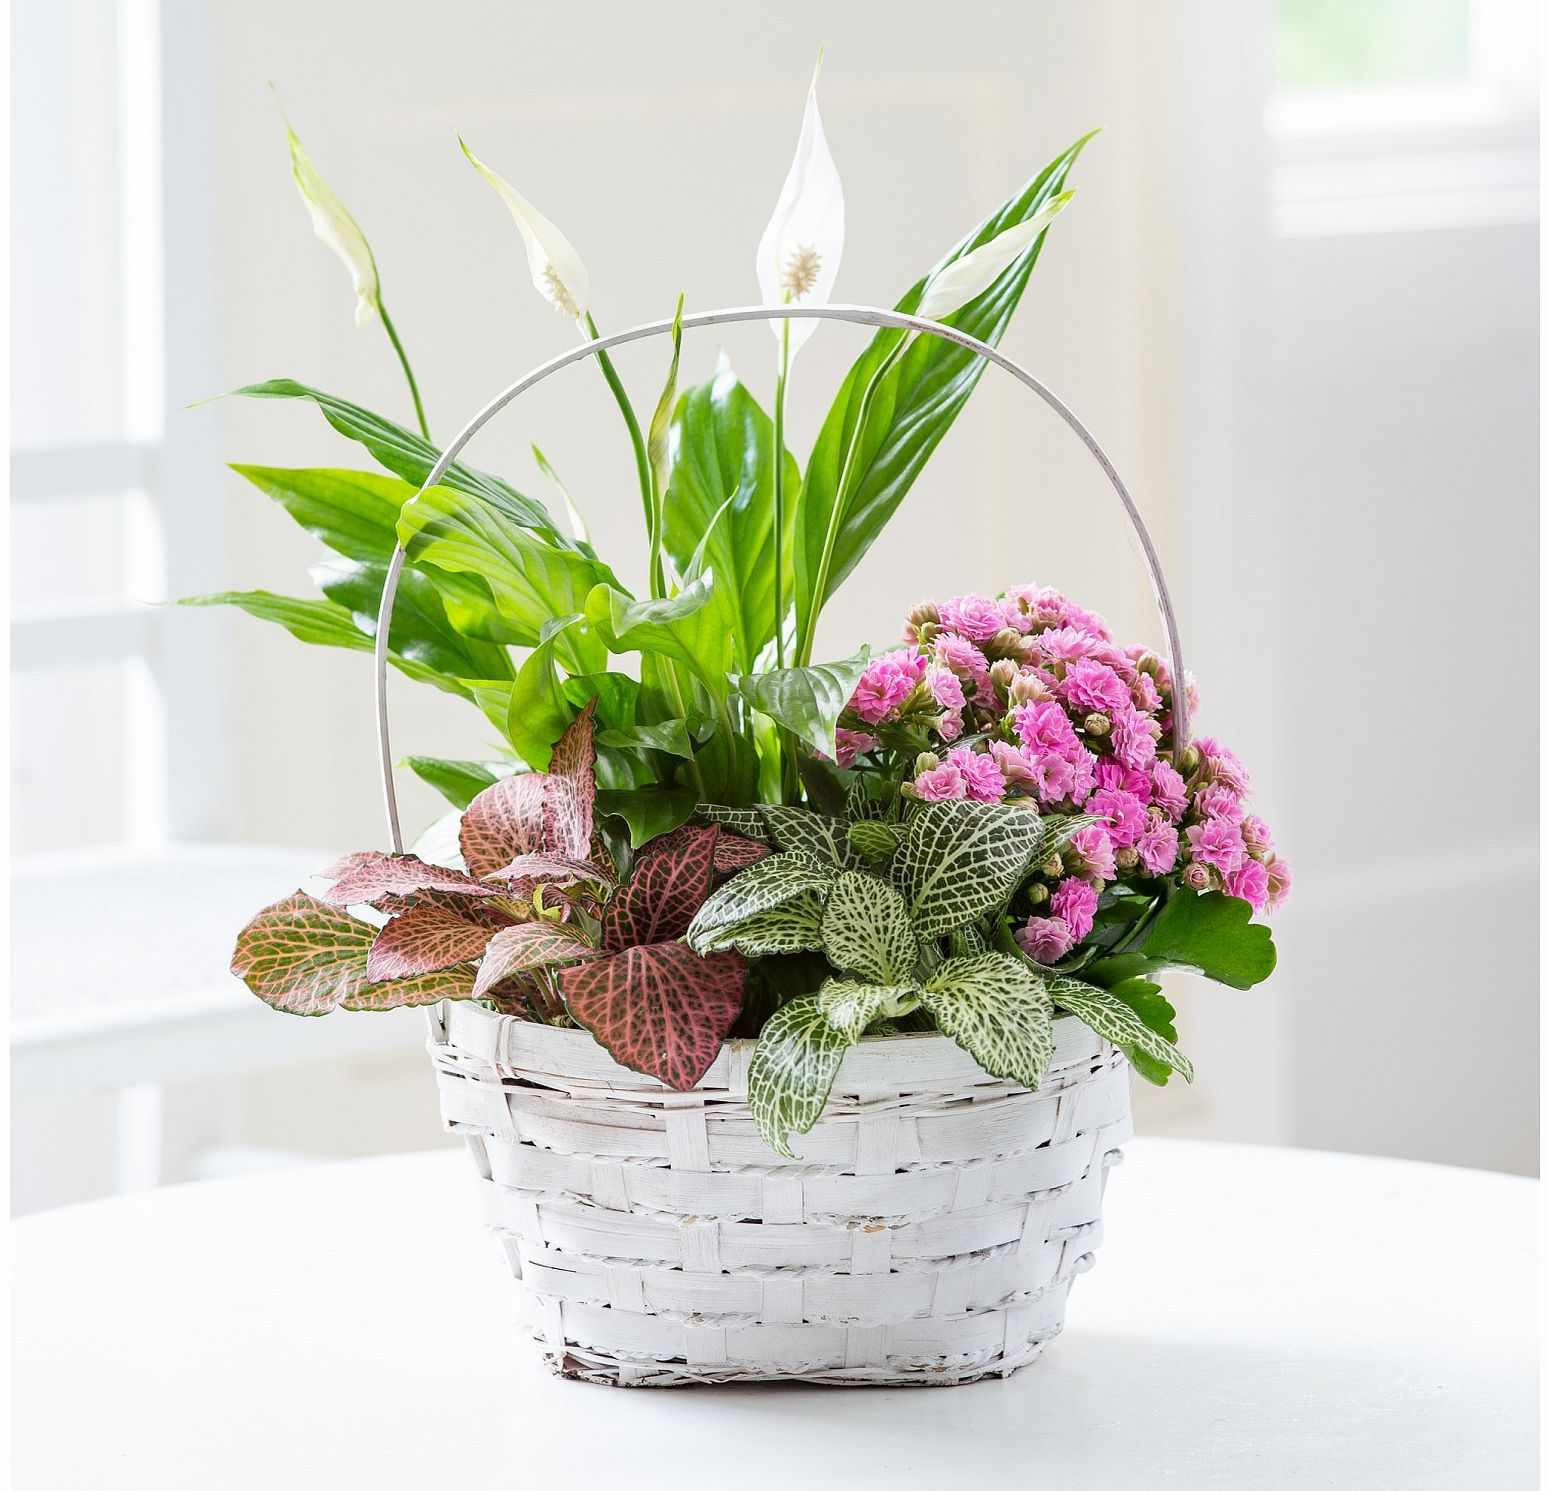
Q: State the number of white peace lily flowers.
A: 4